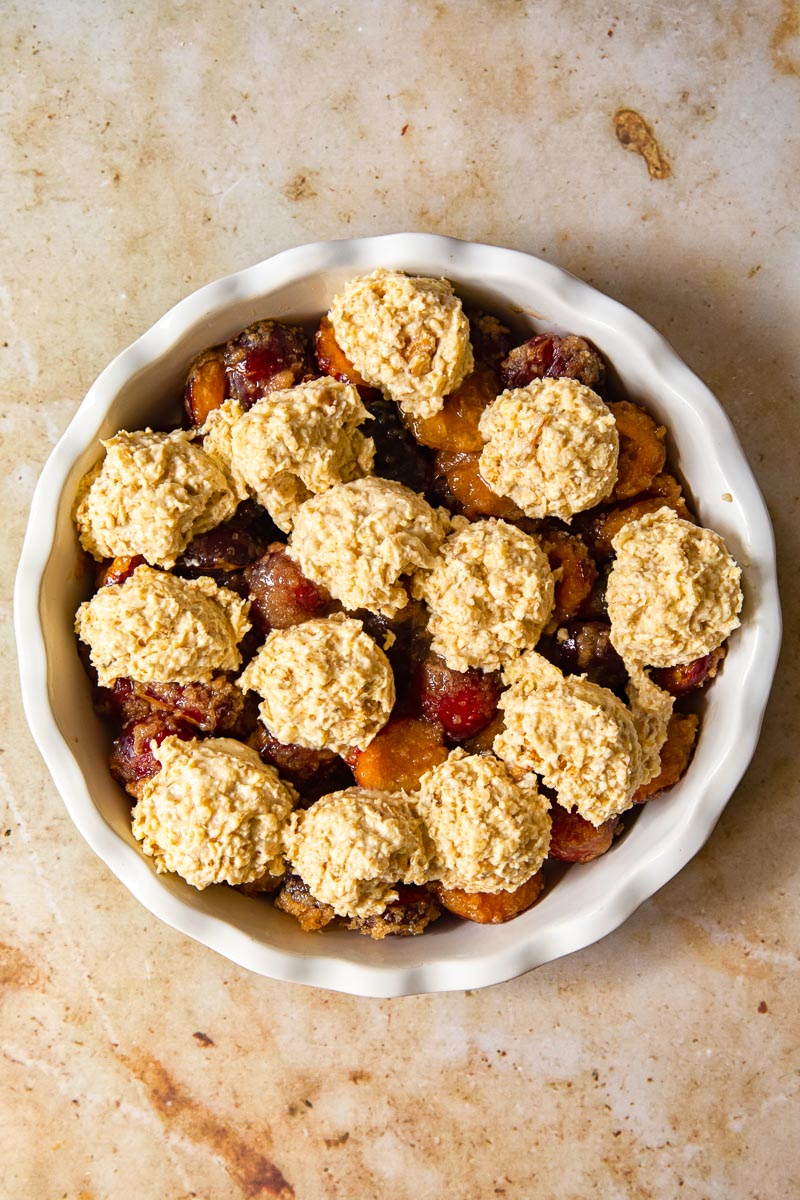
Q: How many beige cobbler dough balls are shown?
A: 13